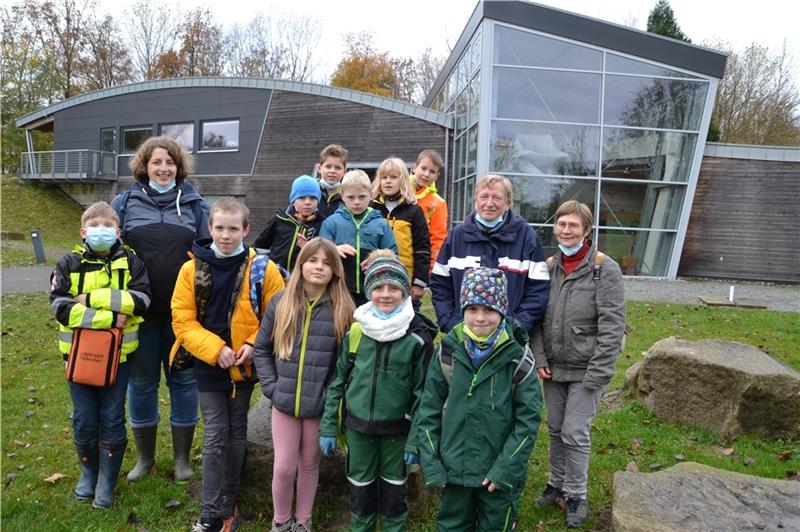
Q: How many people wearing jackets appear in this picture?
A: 13